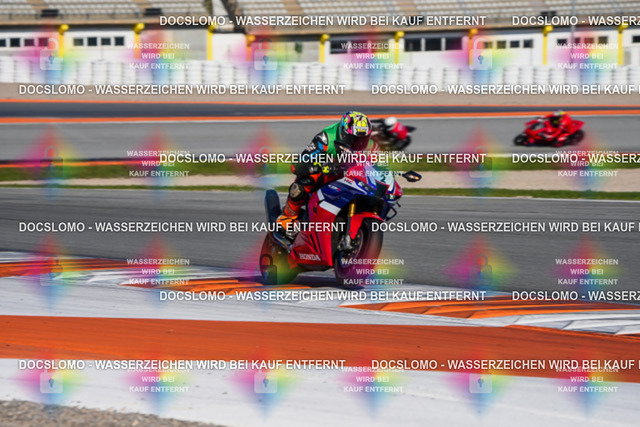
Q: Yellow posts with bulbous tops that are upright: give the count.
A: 9